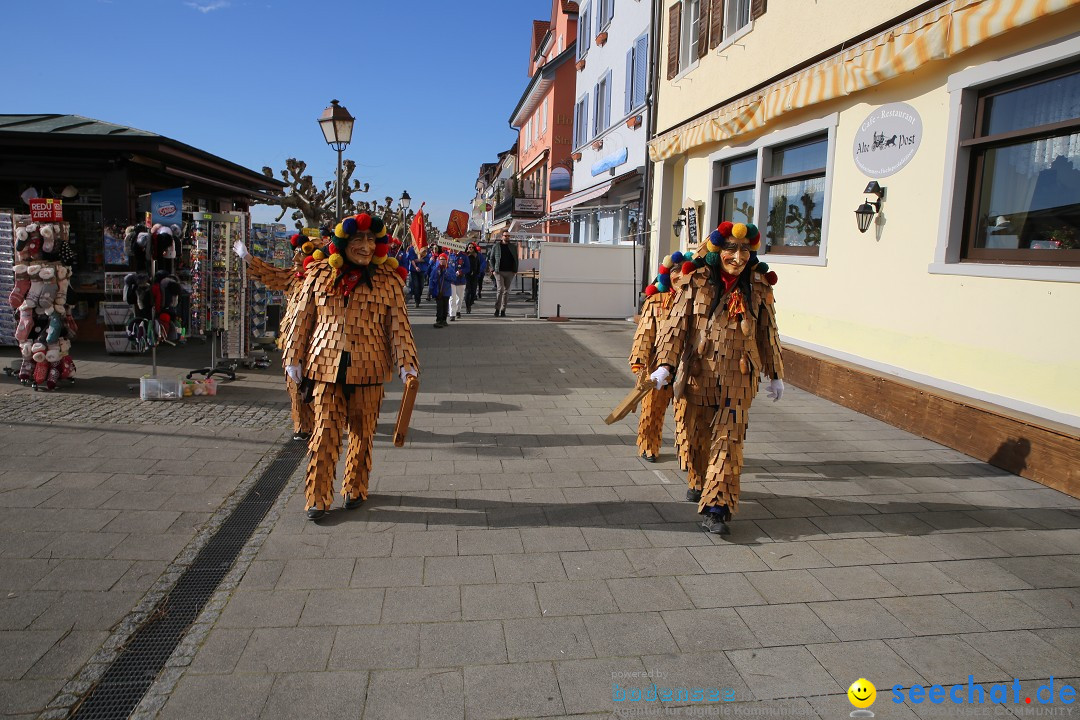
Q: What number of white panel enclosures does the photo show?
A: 1